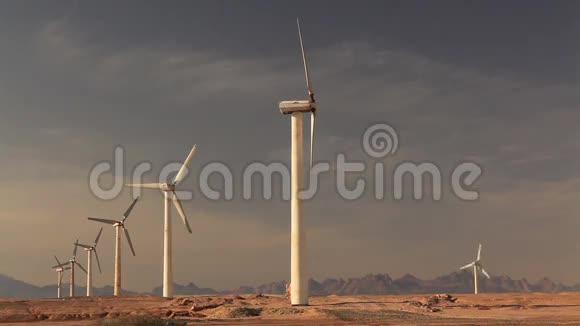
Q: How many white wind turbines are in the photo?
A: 7